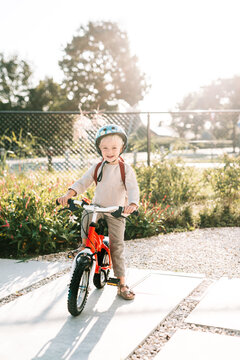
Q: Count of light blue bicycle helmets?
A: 1